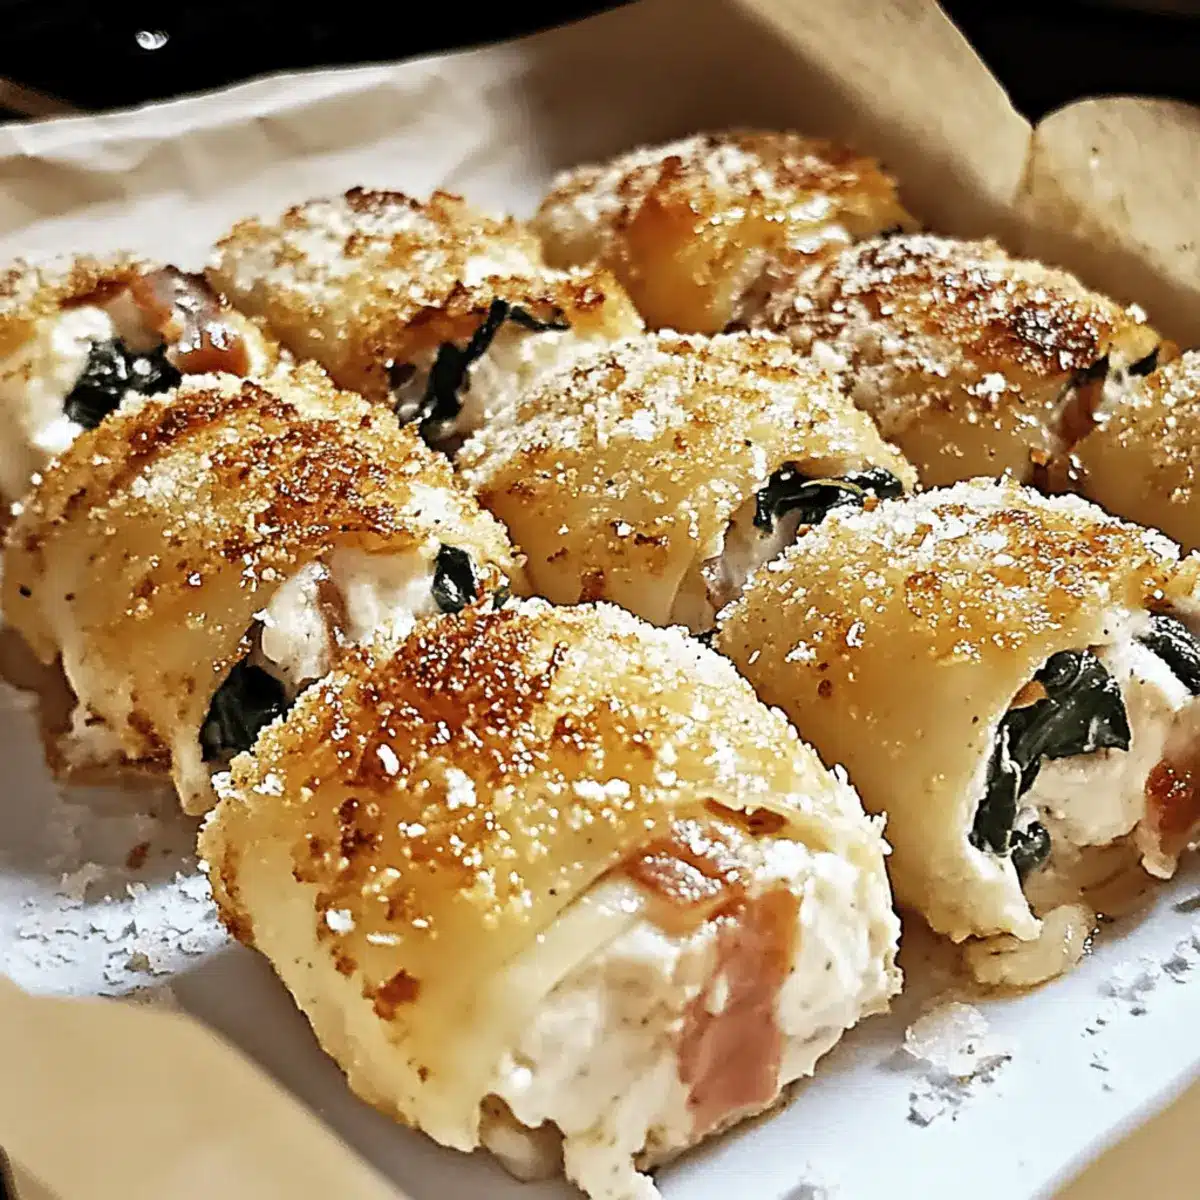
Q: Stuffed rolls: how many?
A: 9